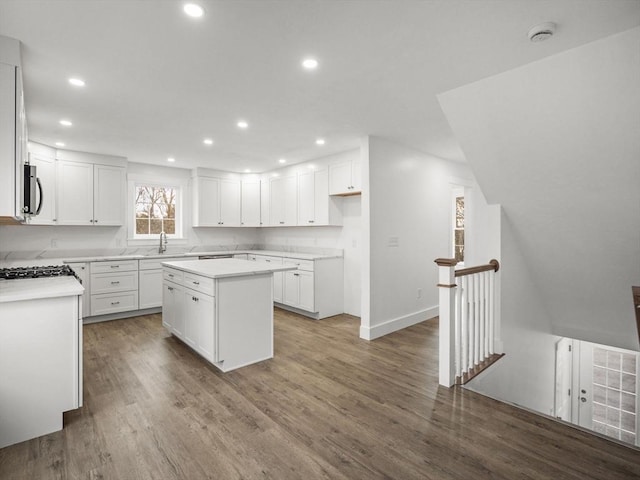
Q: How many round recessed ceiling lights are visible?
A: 11